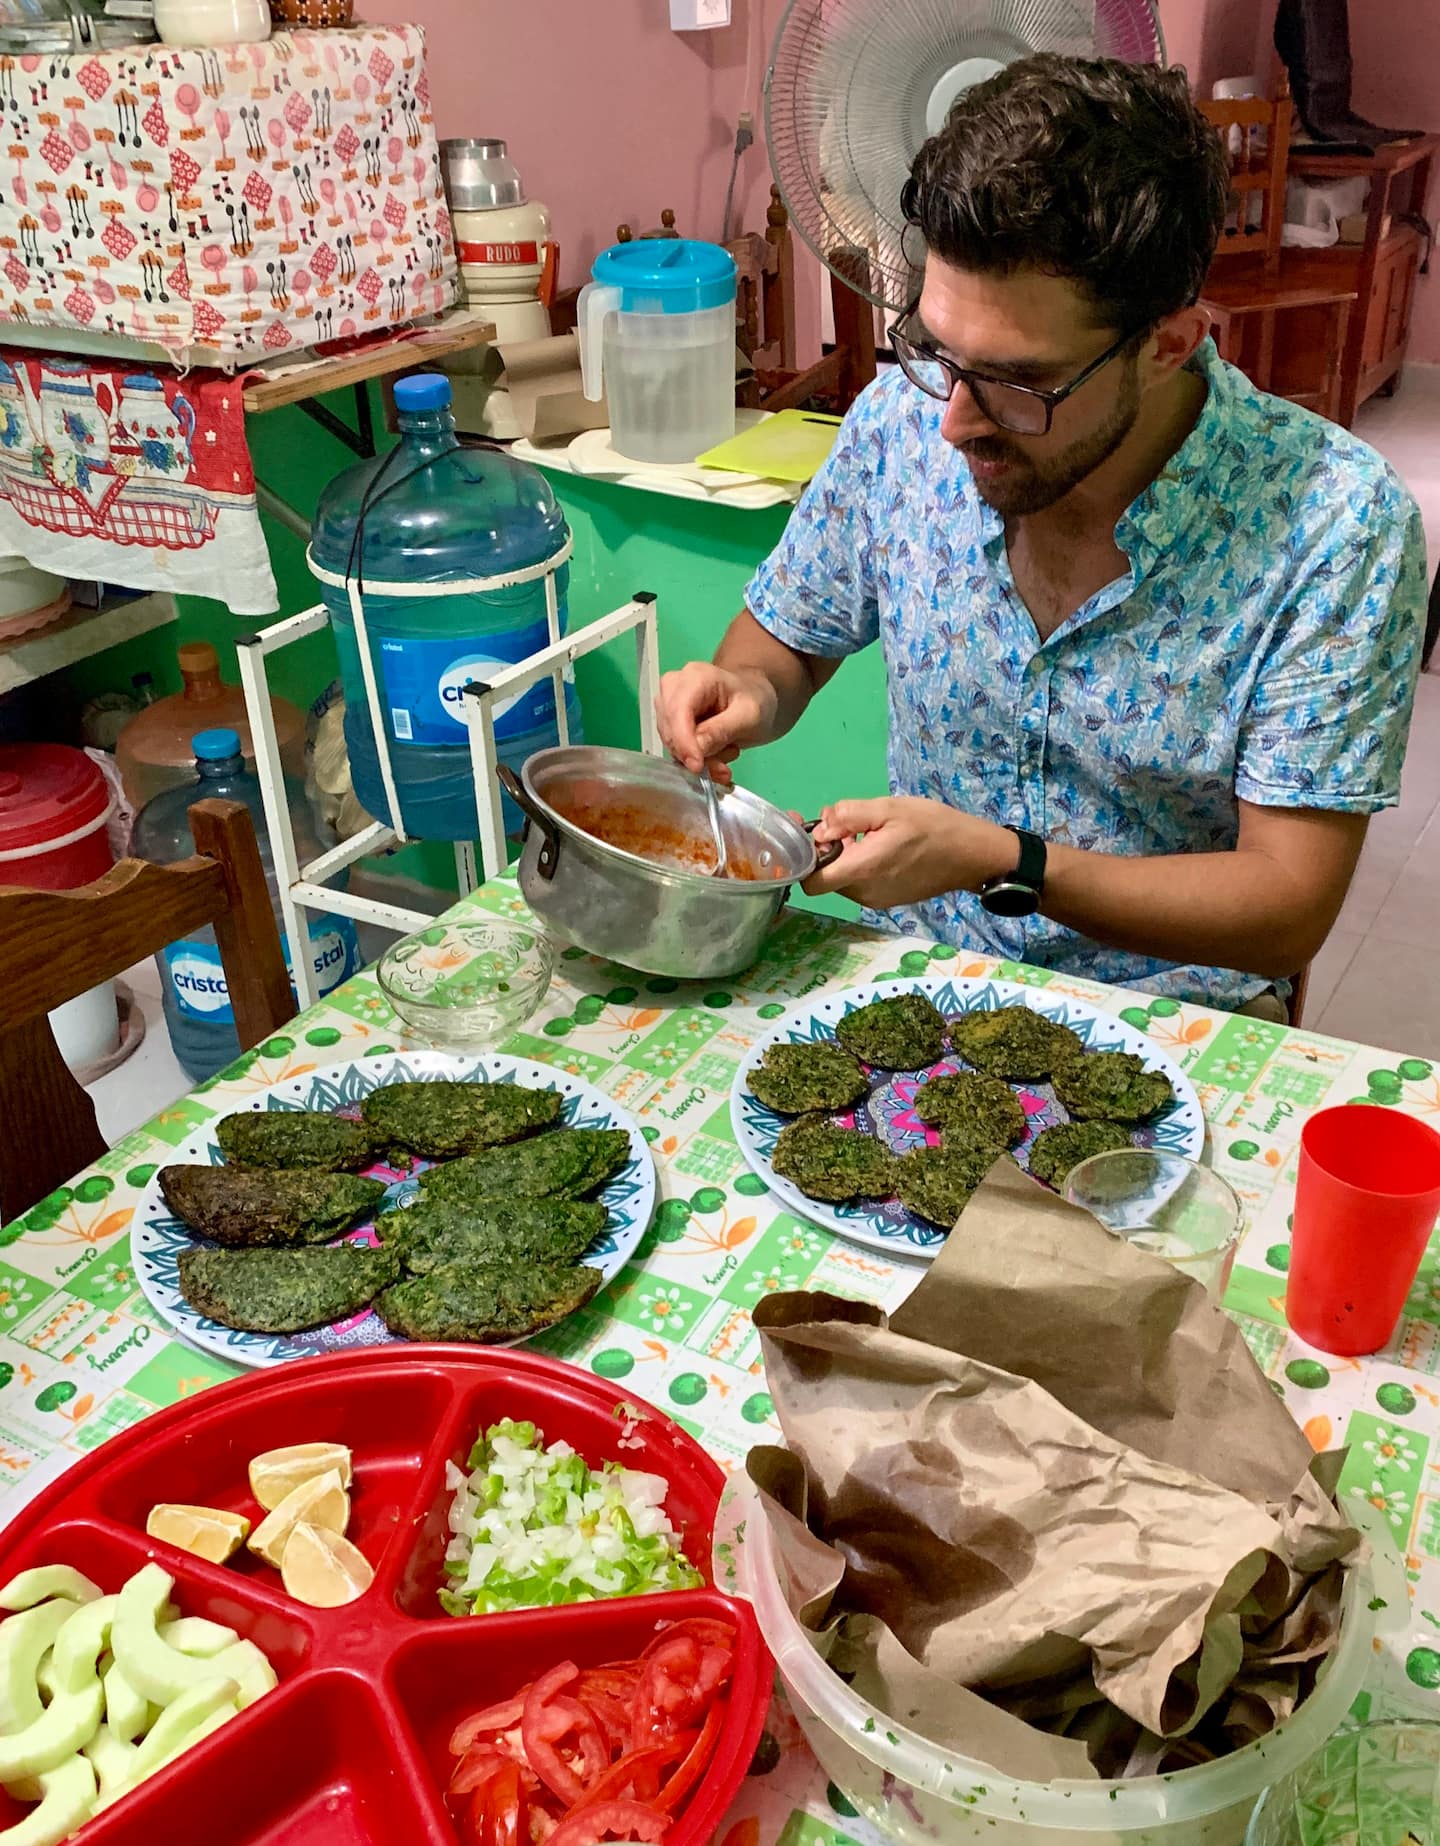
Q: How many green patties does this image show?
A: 15